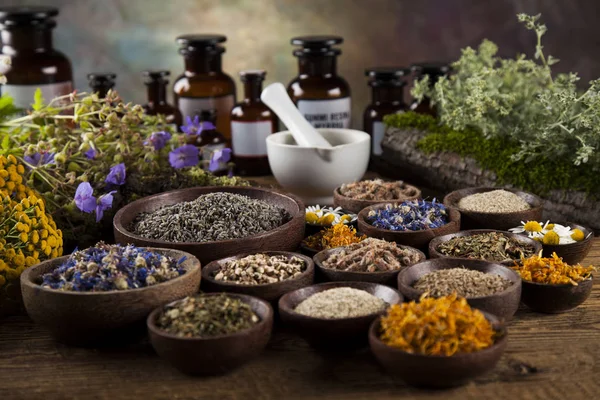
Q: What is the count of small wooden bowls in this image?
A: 14